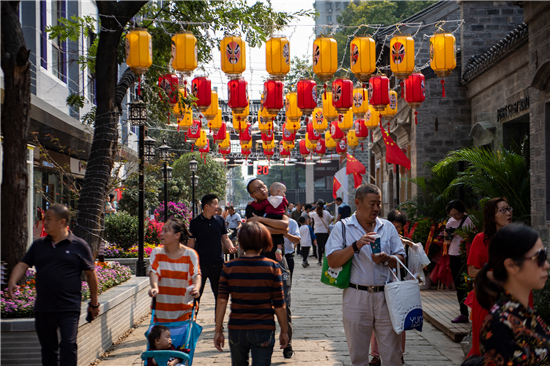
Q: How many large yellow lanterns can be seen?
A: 8